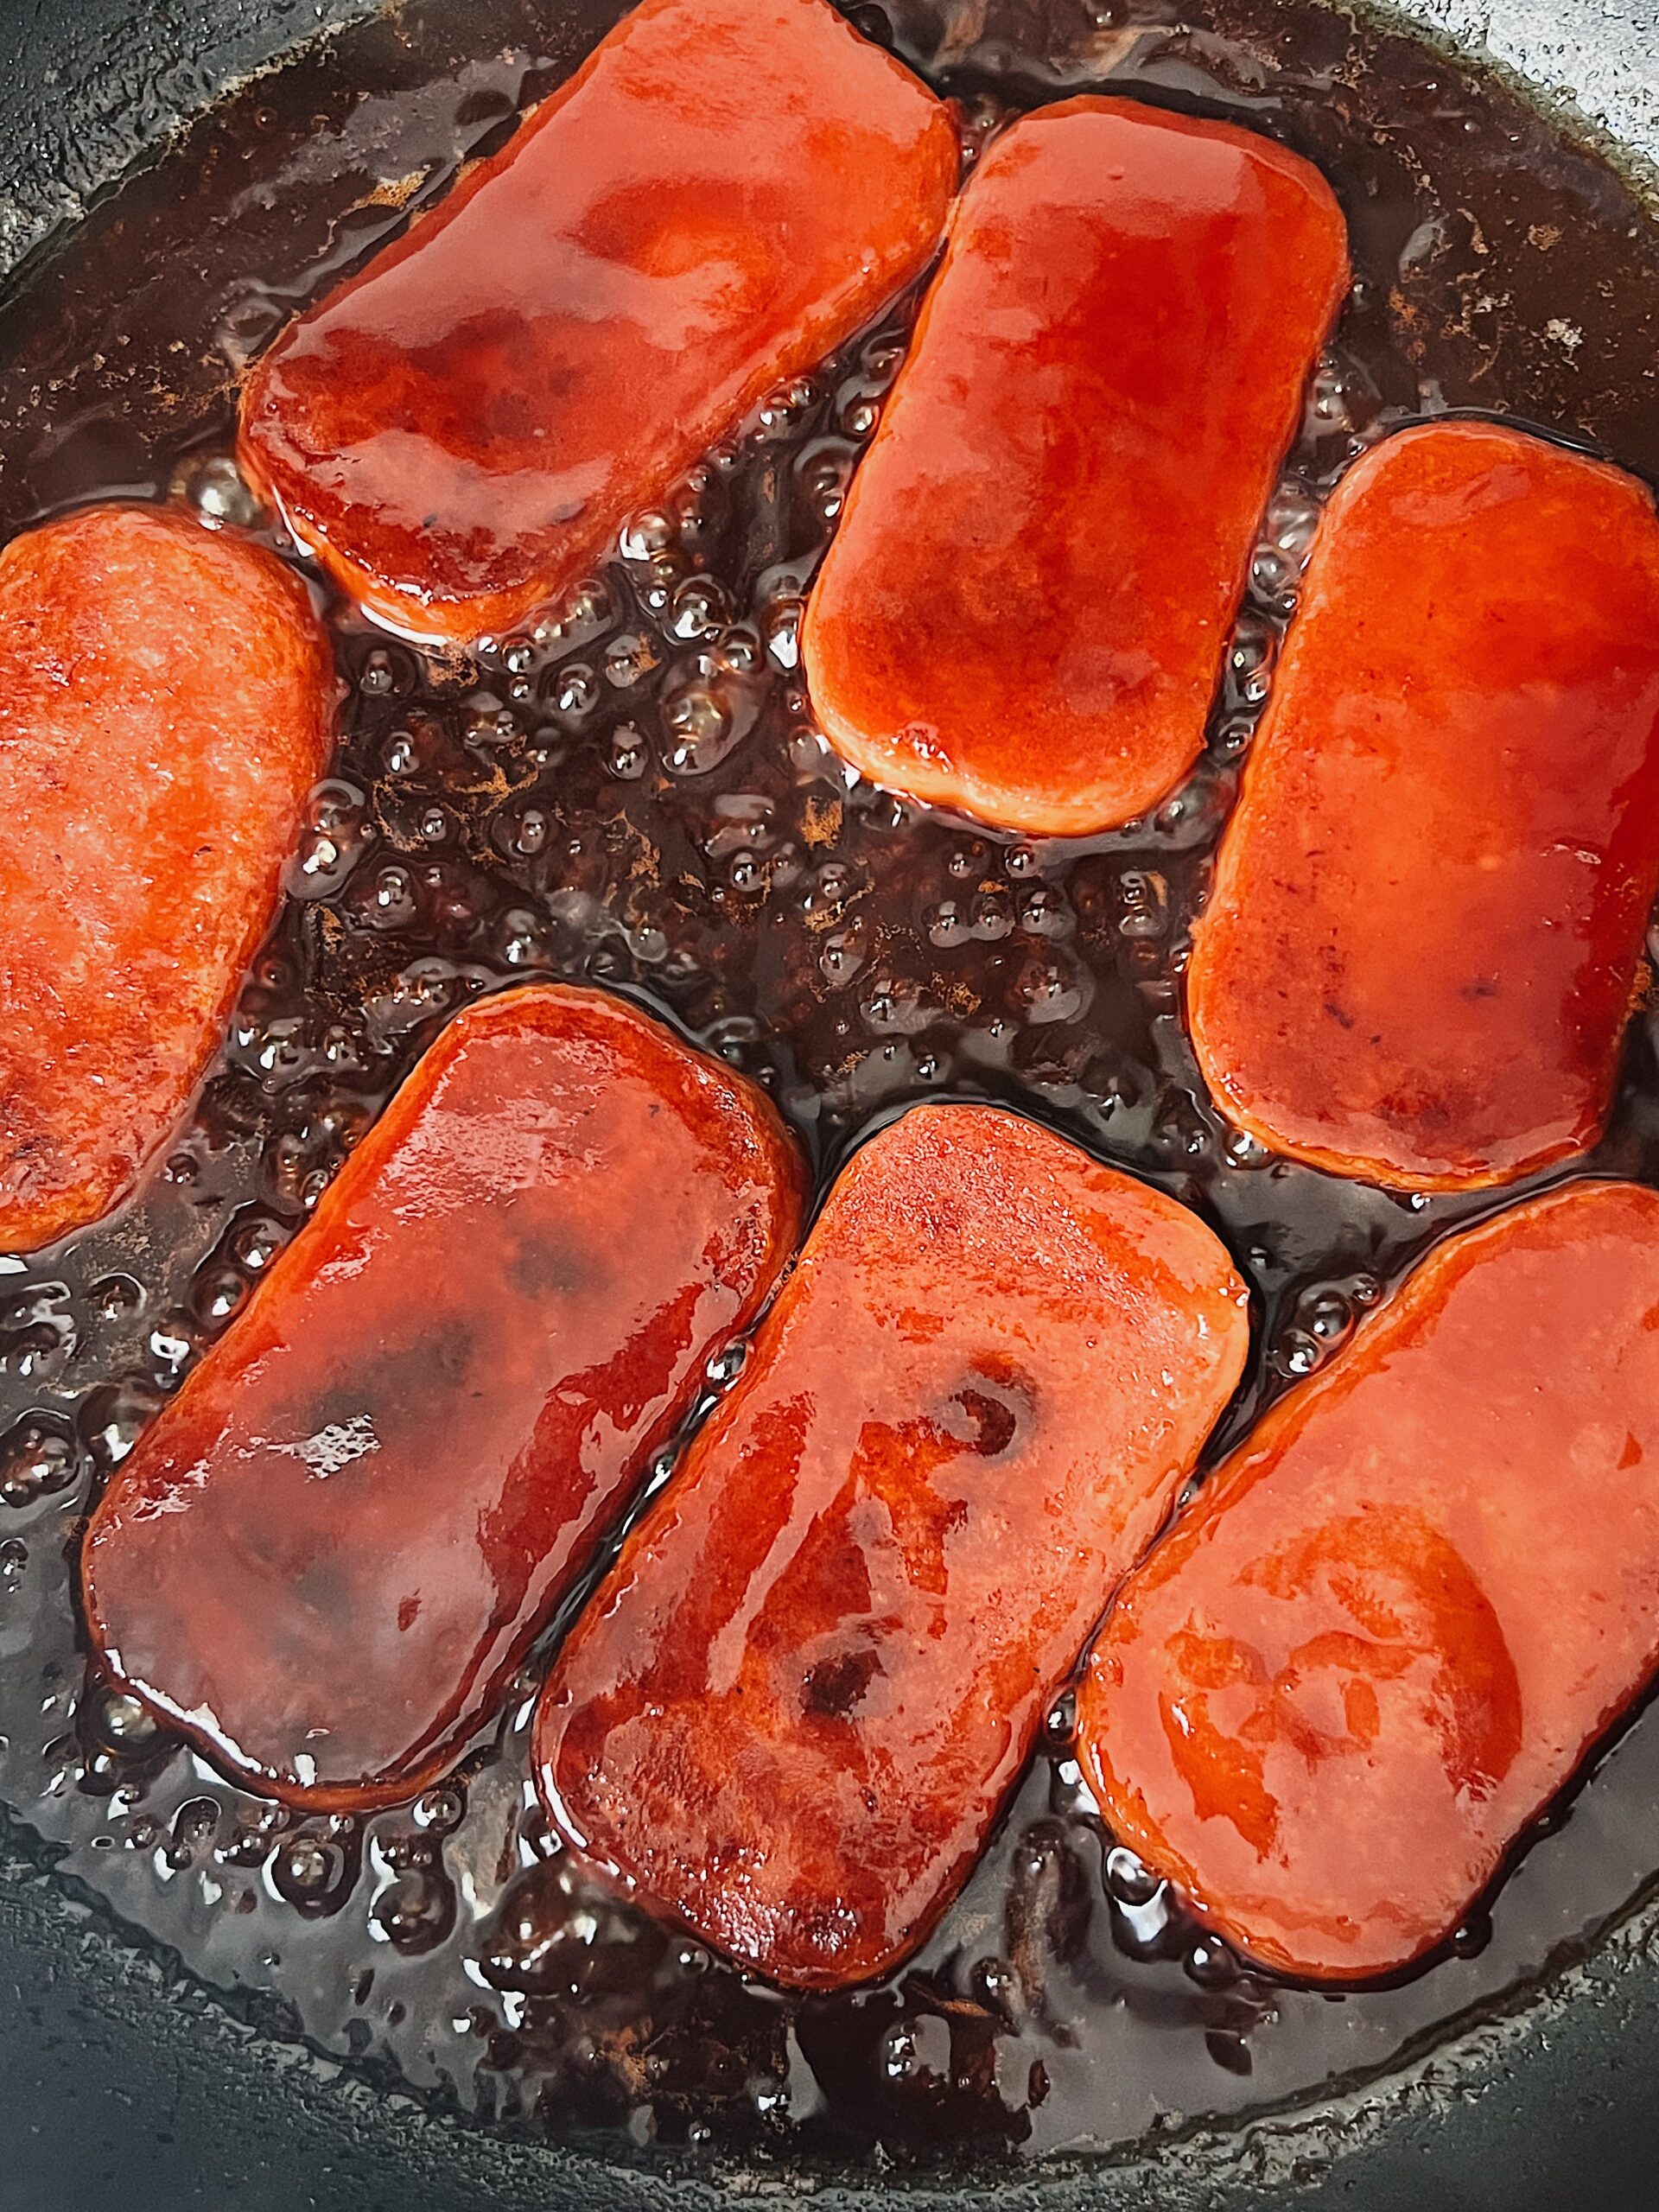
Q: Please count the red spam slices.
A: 7